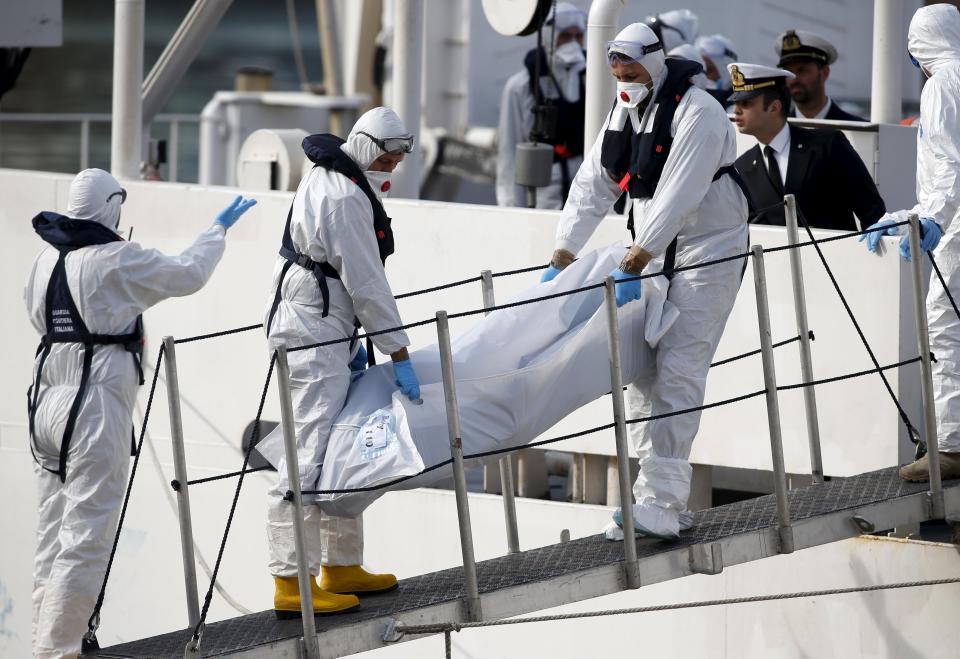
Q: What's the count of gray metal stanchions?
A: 8